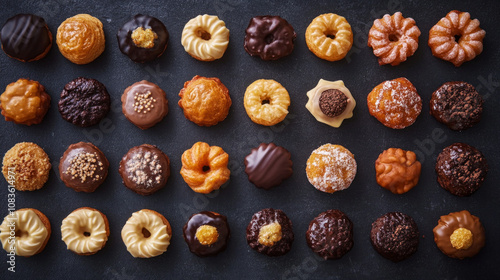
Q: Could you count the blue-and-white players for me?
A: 0